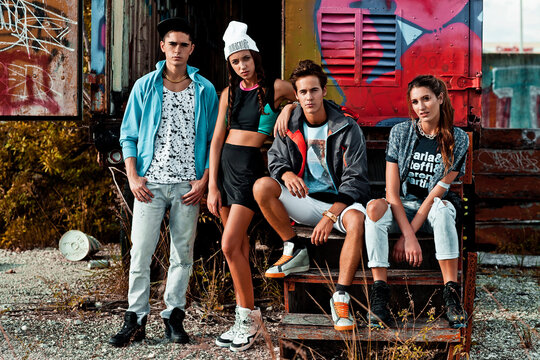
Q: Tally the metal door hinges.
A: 1